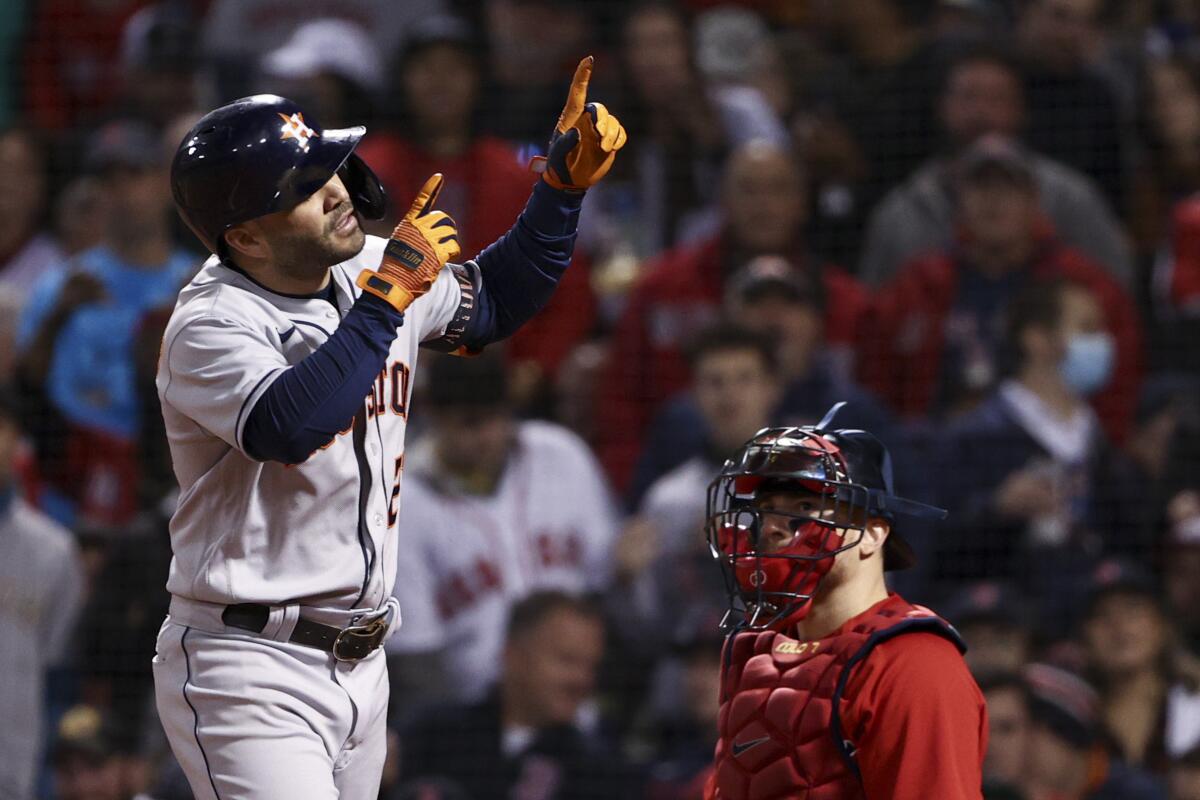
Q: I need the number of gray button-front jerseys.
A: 1